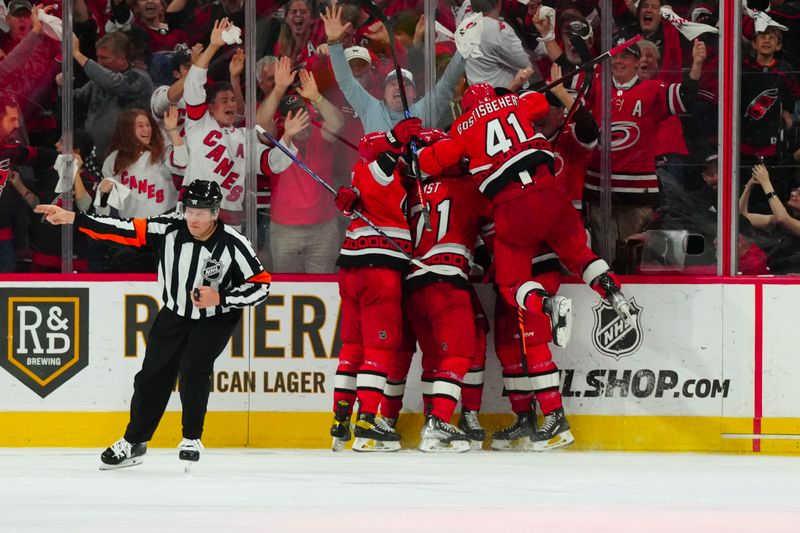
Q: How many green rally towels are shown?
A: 0